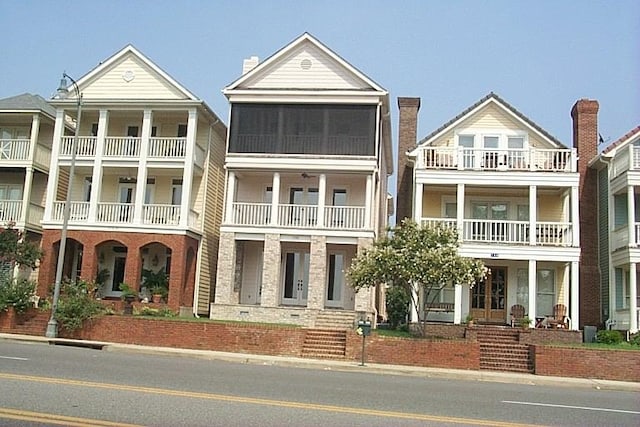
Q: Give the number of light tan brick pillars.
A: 4